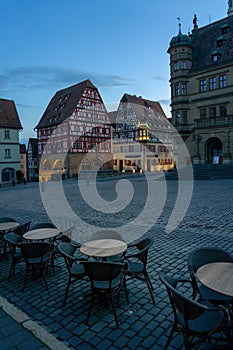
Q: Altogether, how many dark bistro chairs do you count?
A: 12